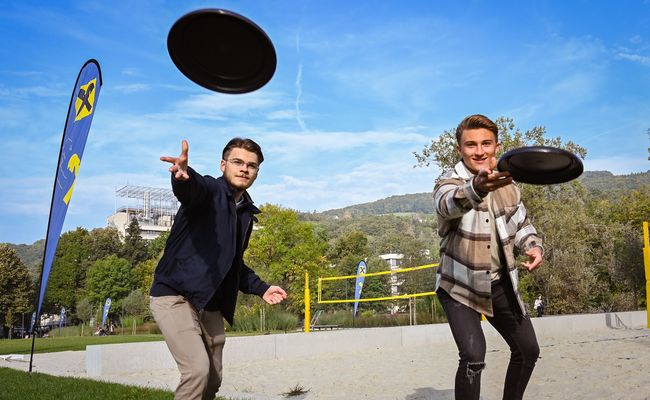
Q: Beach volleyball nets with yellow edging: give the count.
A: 1